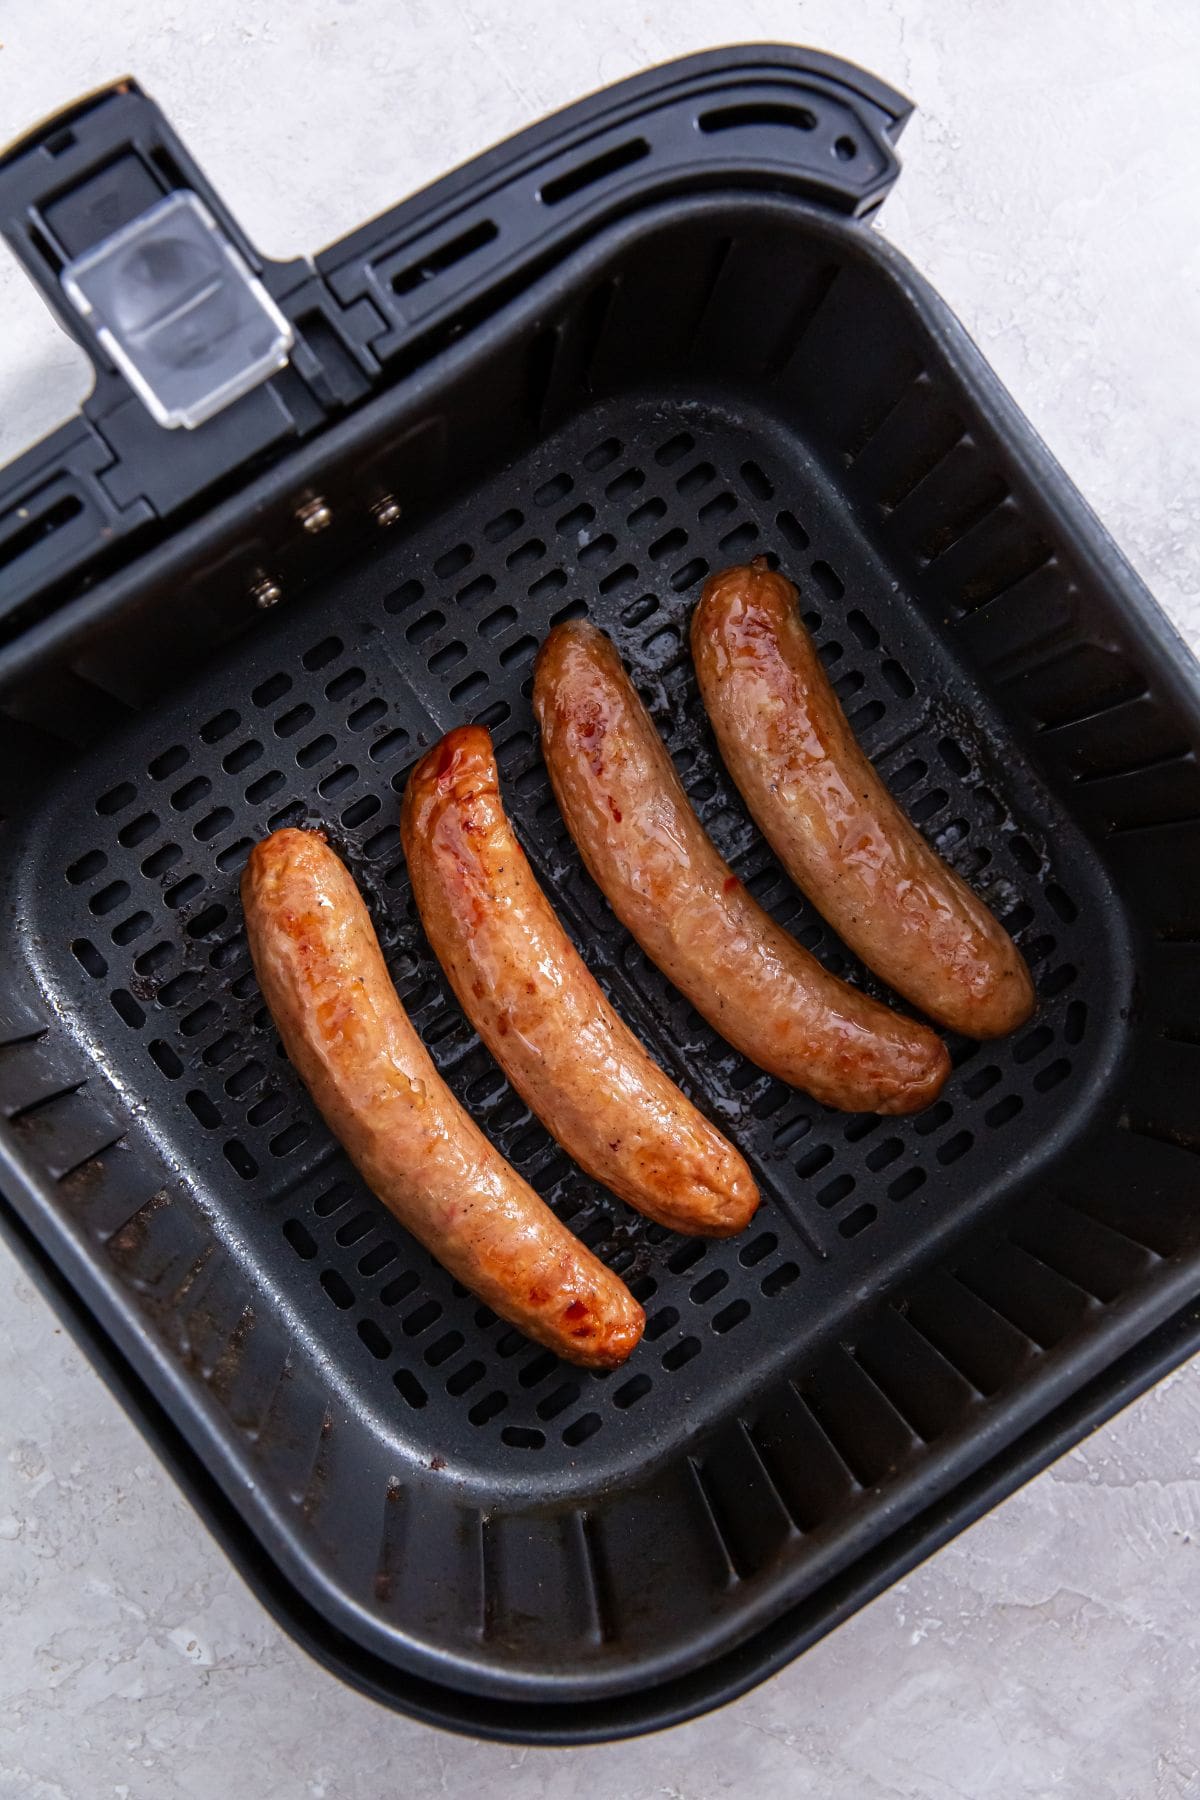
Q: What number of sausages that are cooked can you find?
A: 4